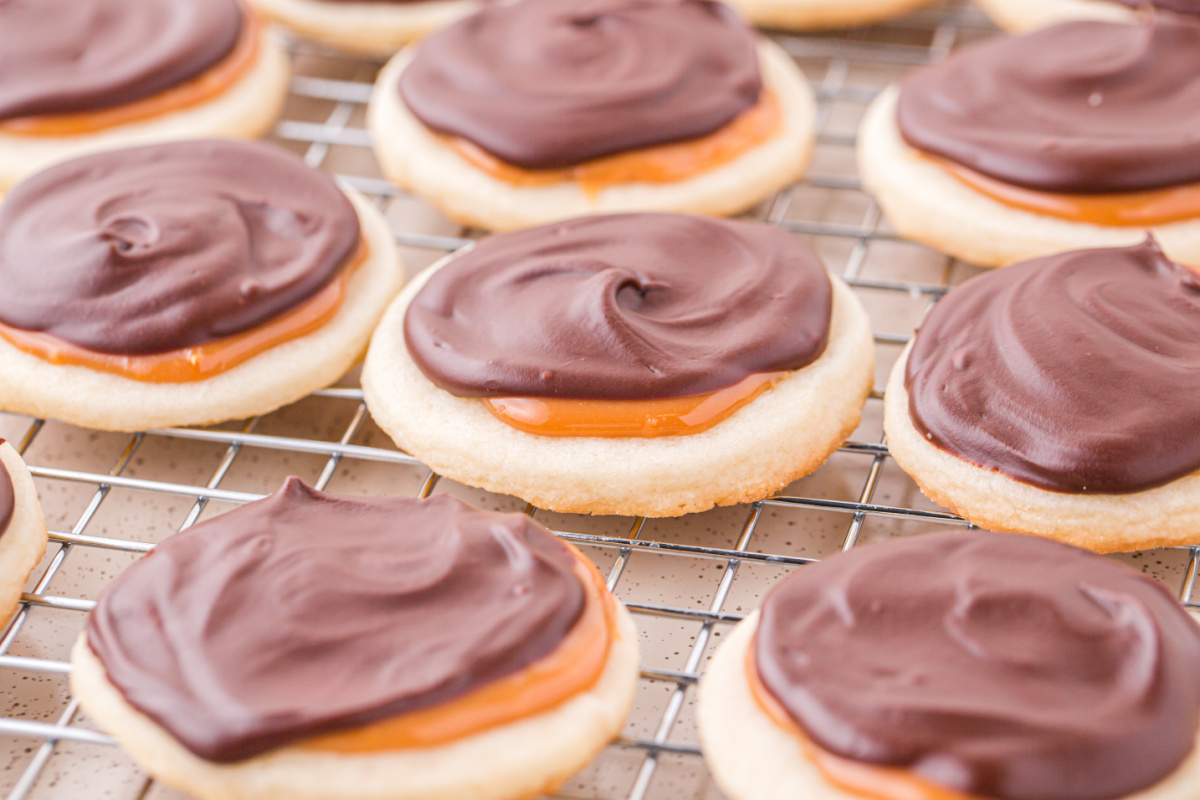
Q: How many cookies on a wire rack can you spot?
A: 12